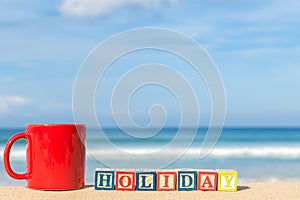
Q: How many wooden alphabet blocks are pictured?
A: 7